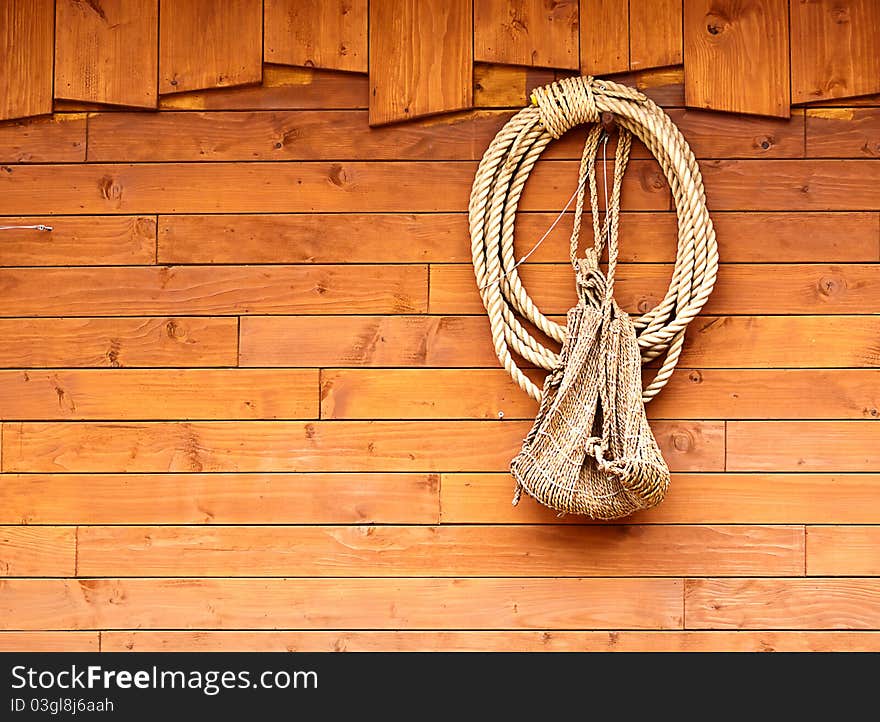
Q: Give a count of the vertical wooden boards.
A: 10